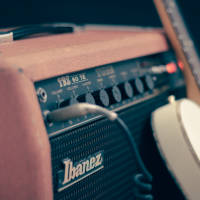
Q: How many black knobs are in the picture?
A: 7